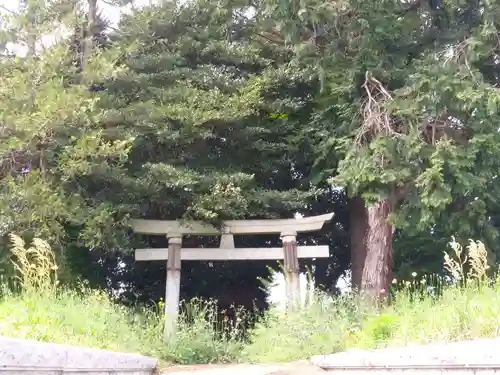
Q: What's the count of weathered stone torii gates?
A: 1